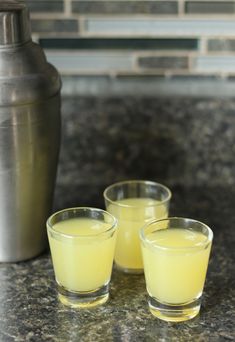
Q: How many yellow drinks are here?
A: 3